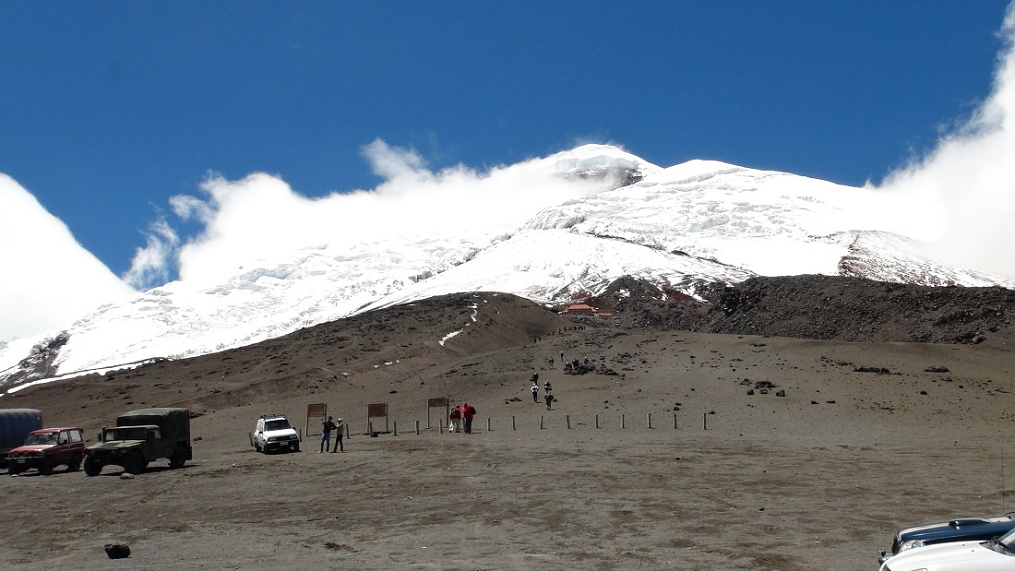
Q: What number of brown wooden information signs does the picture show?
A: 3